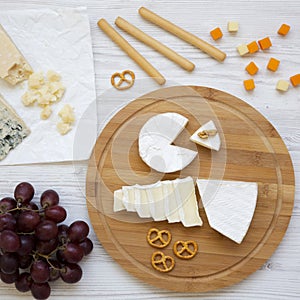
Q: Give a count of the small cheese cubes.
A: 11